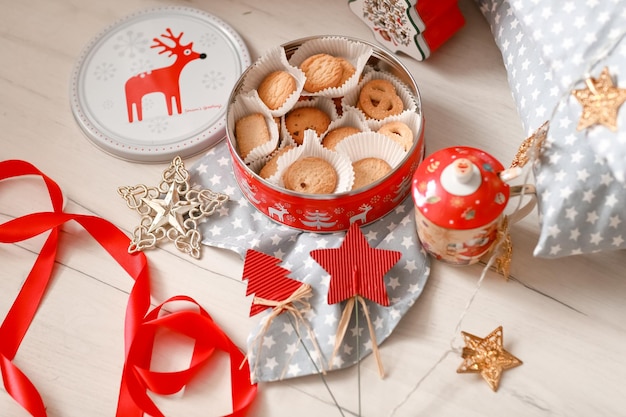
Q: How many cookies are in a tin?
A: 11